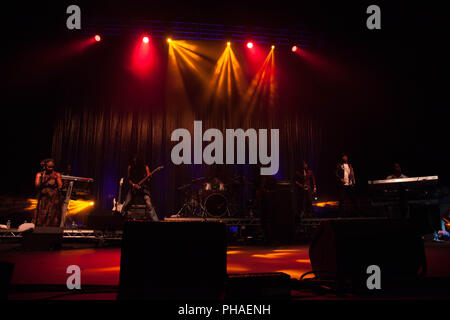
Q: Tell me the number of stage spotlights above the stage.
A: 7